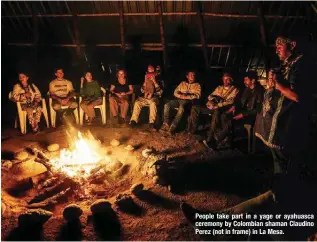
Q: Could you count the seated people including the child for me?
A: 9